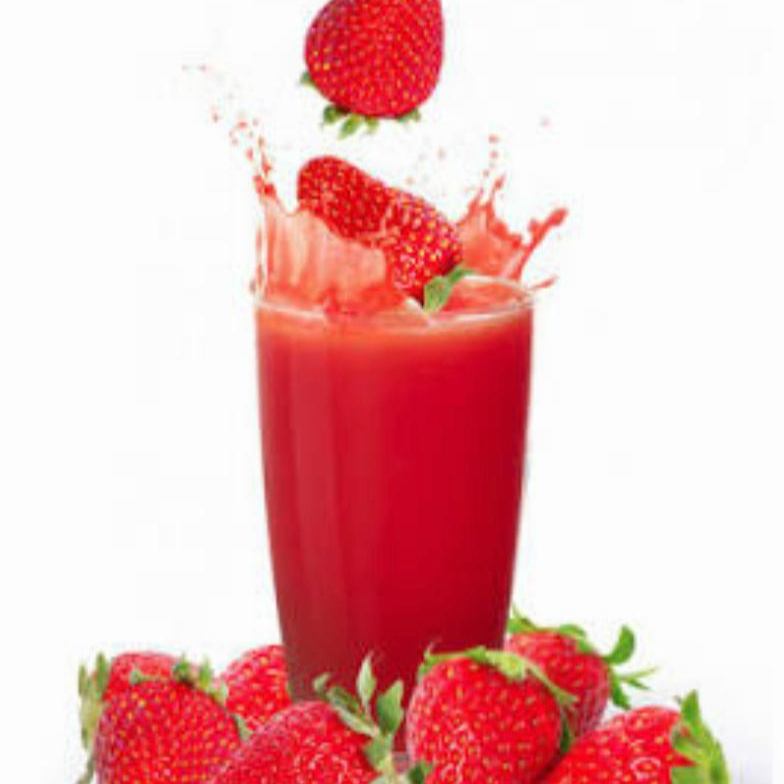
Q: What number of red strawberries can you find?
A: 10